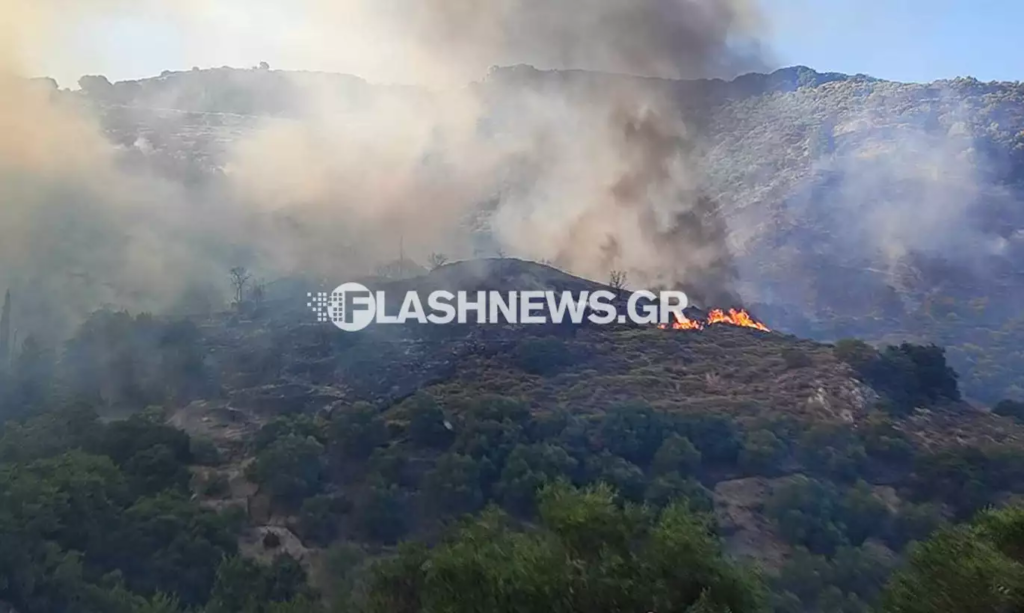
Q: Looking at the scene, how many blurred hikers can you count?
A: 0